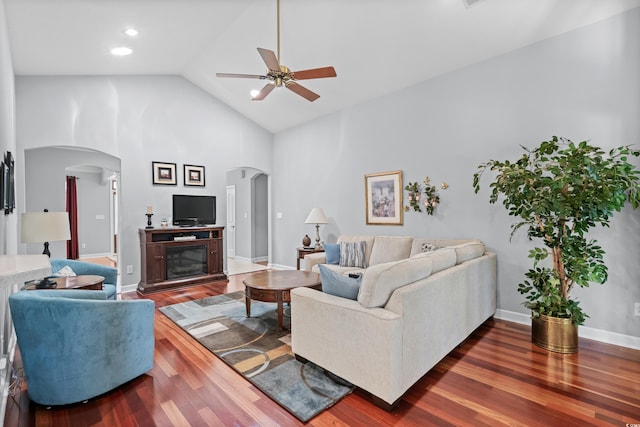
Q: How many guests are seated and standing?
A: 0